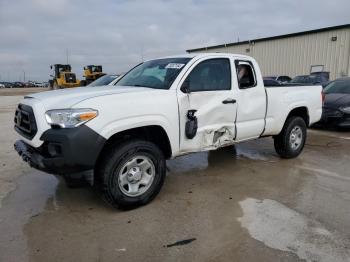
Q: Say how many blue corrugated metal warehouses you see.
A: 0